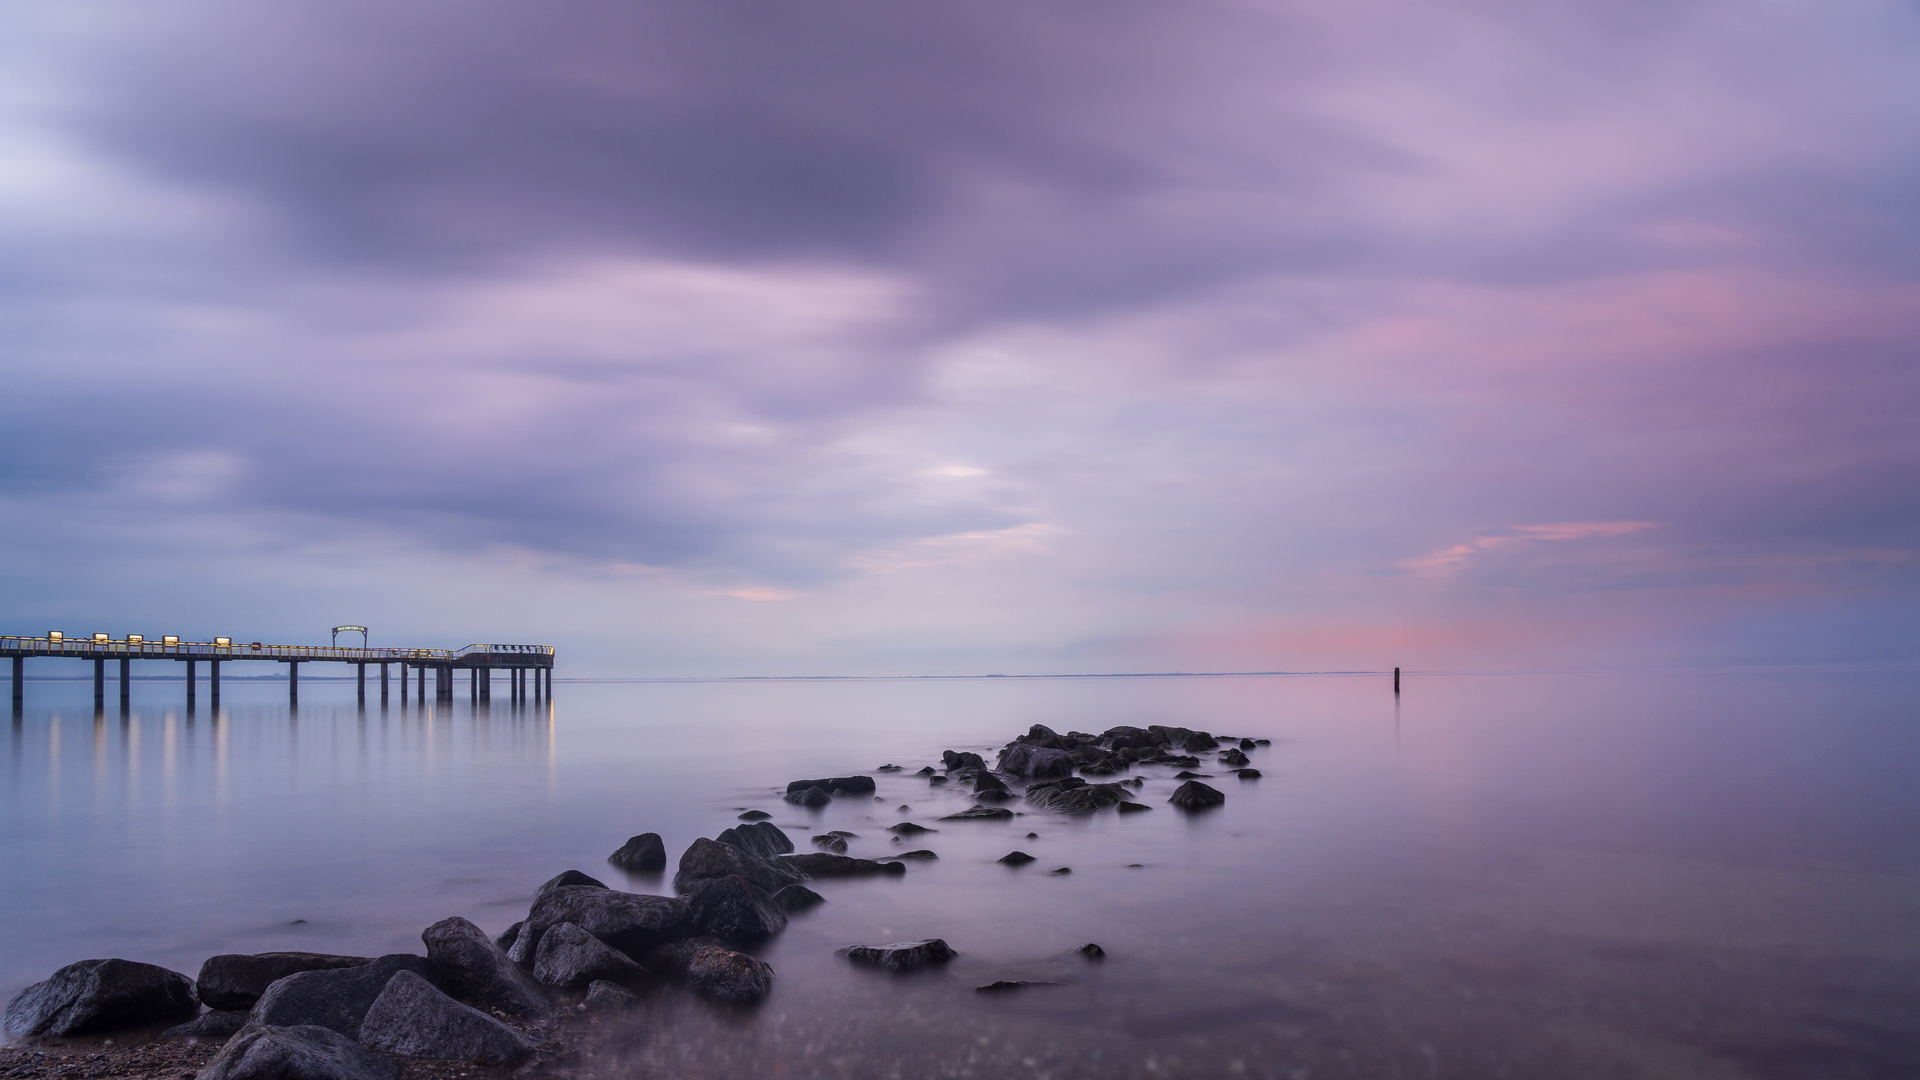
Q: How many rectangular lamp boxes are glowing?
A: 5